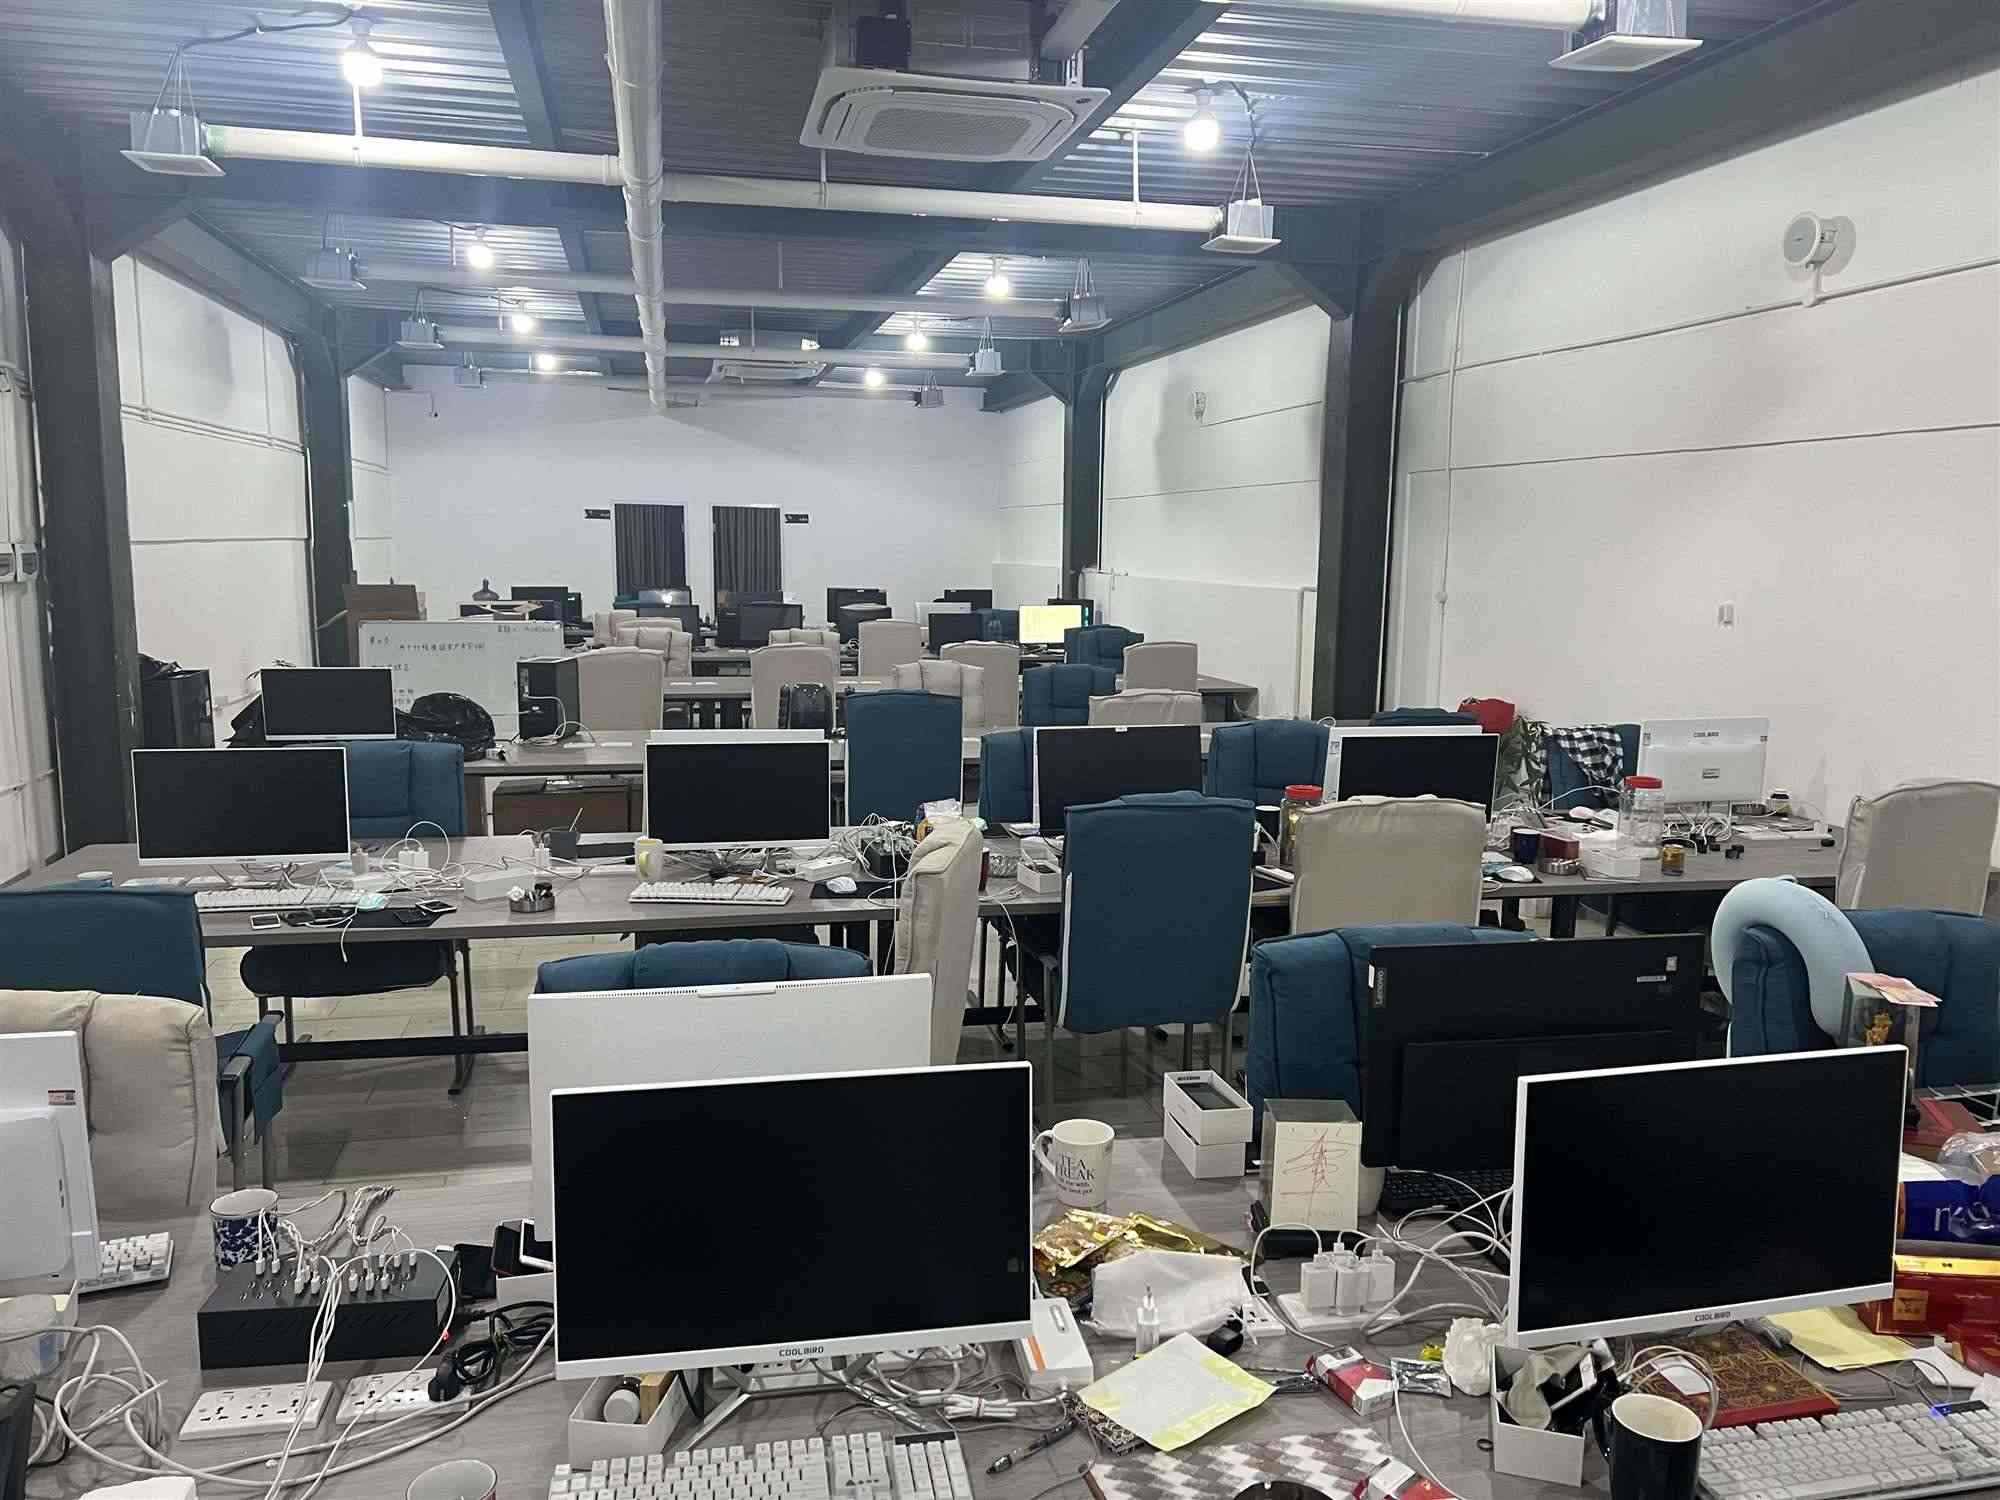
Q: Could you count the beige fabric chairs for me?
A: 15